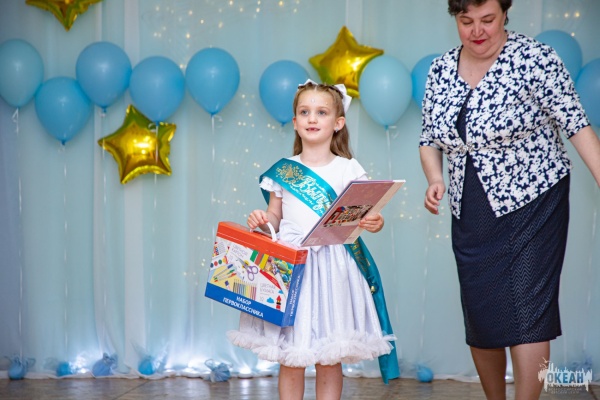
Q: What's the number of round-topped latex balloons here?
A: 10